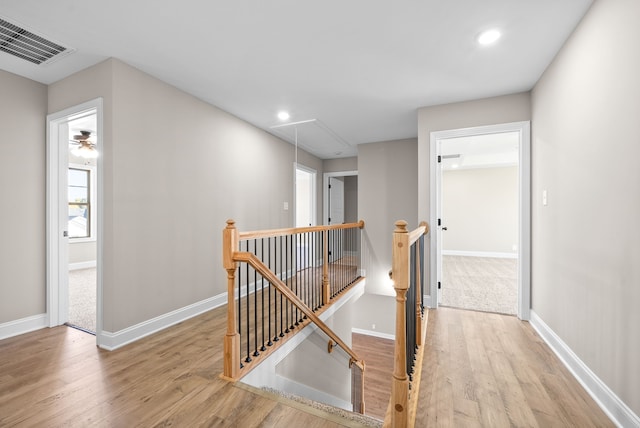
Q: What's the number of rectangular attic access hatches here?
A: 1